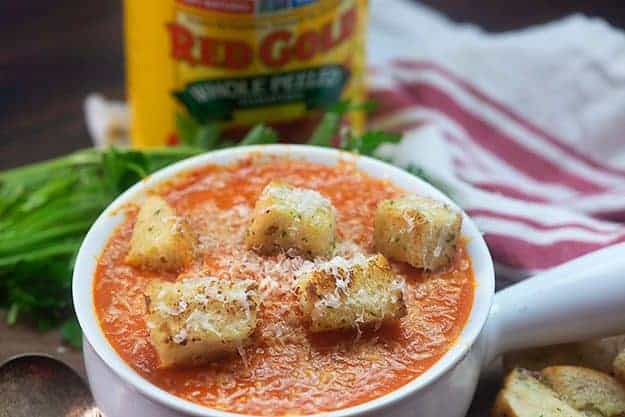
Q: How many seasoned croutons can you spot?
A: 5